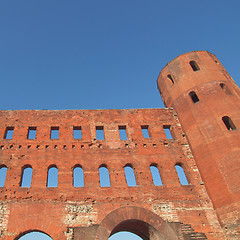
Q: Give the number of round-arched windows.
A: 13